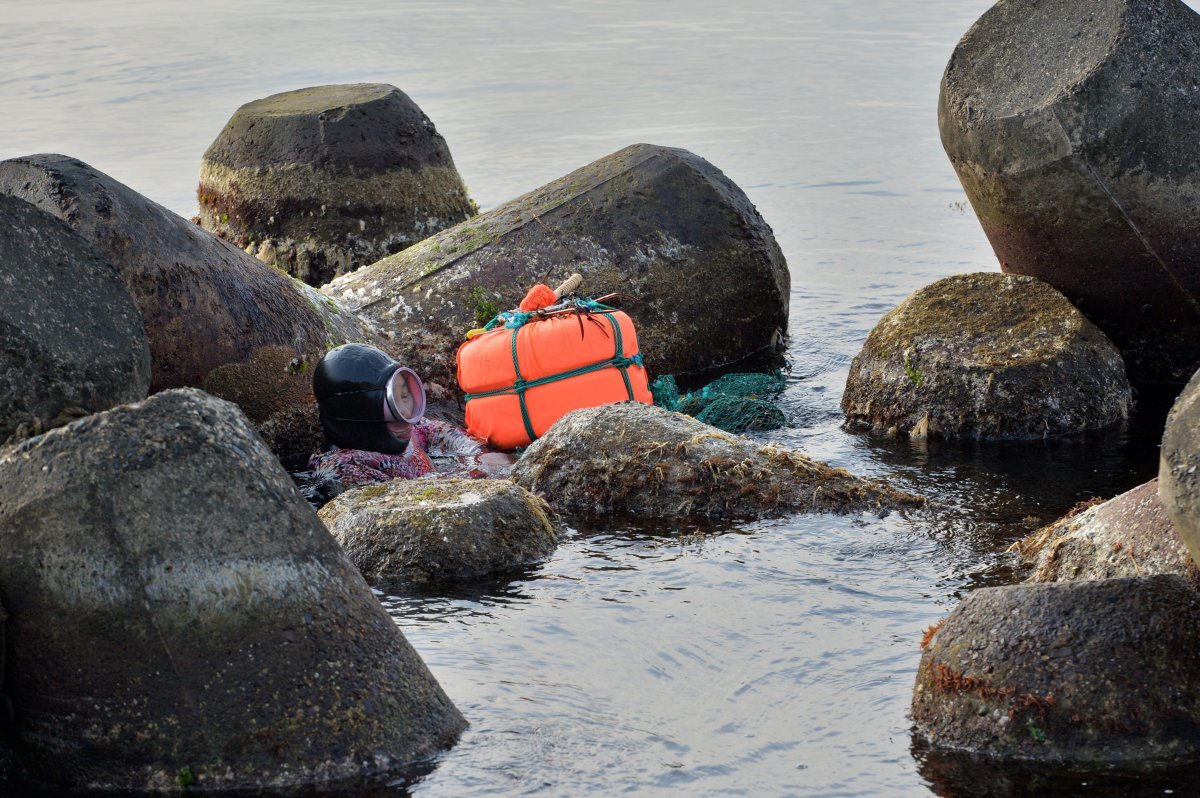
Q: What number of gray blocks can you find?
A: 12